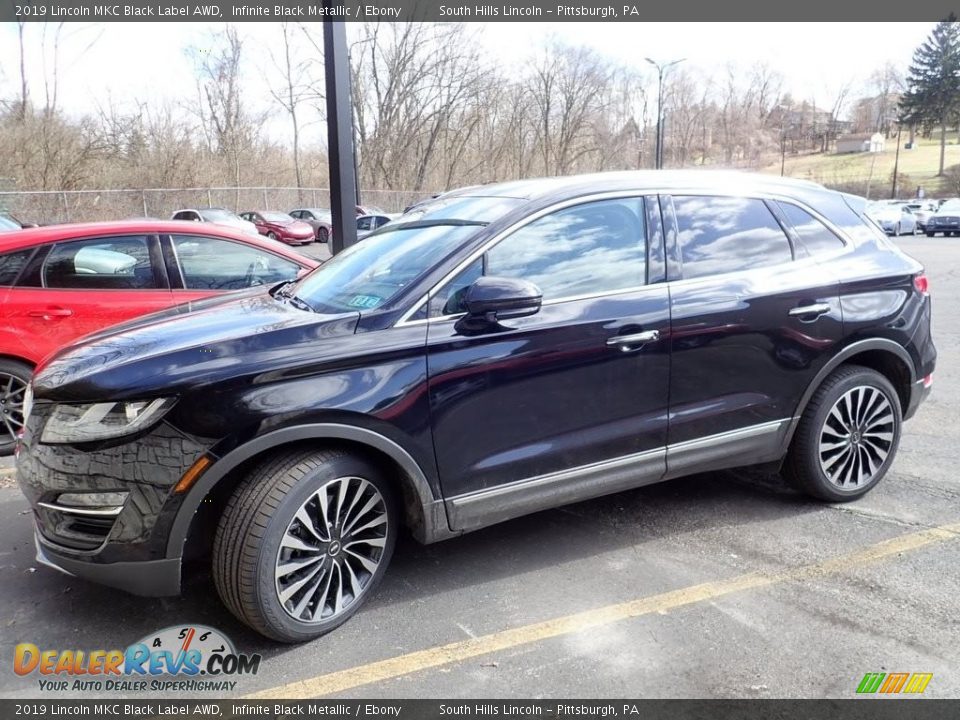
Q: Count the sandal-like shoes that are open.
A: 0